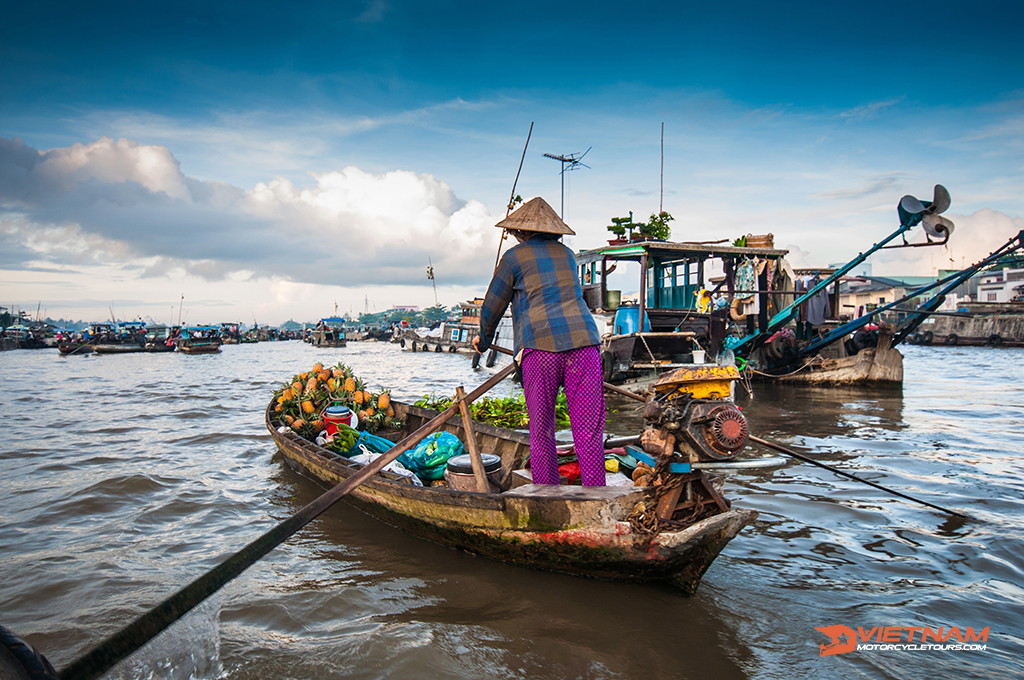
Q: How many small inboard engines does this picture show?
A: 1